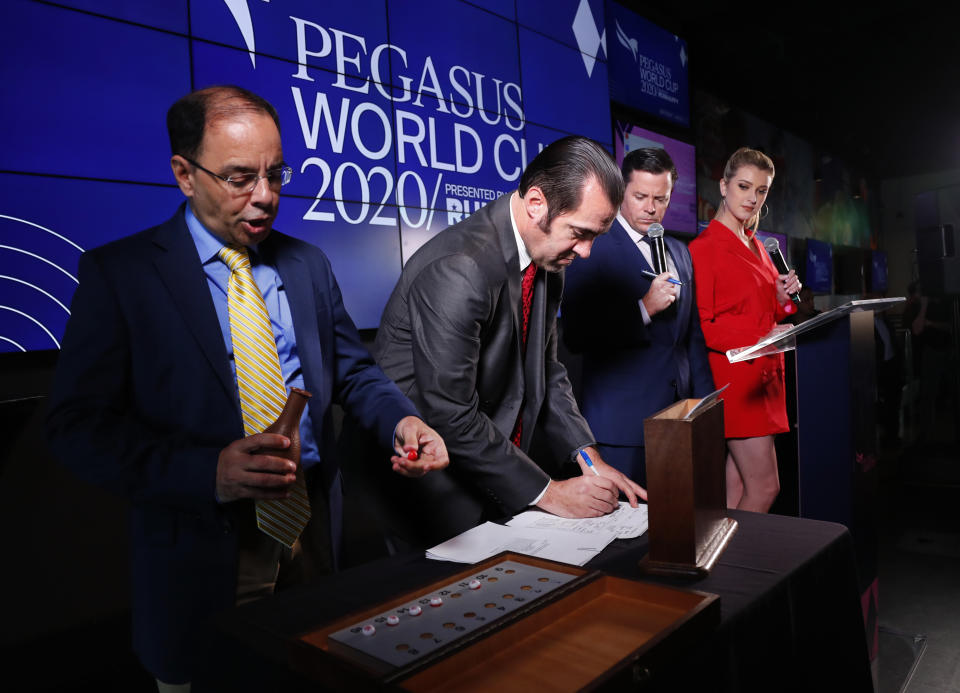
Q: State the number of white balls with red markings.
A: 5